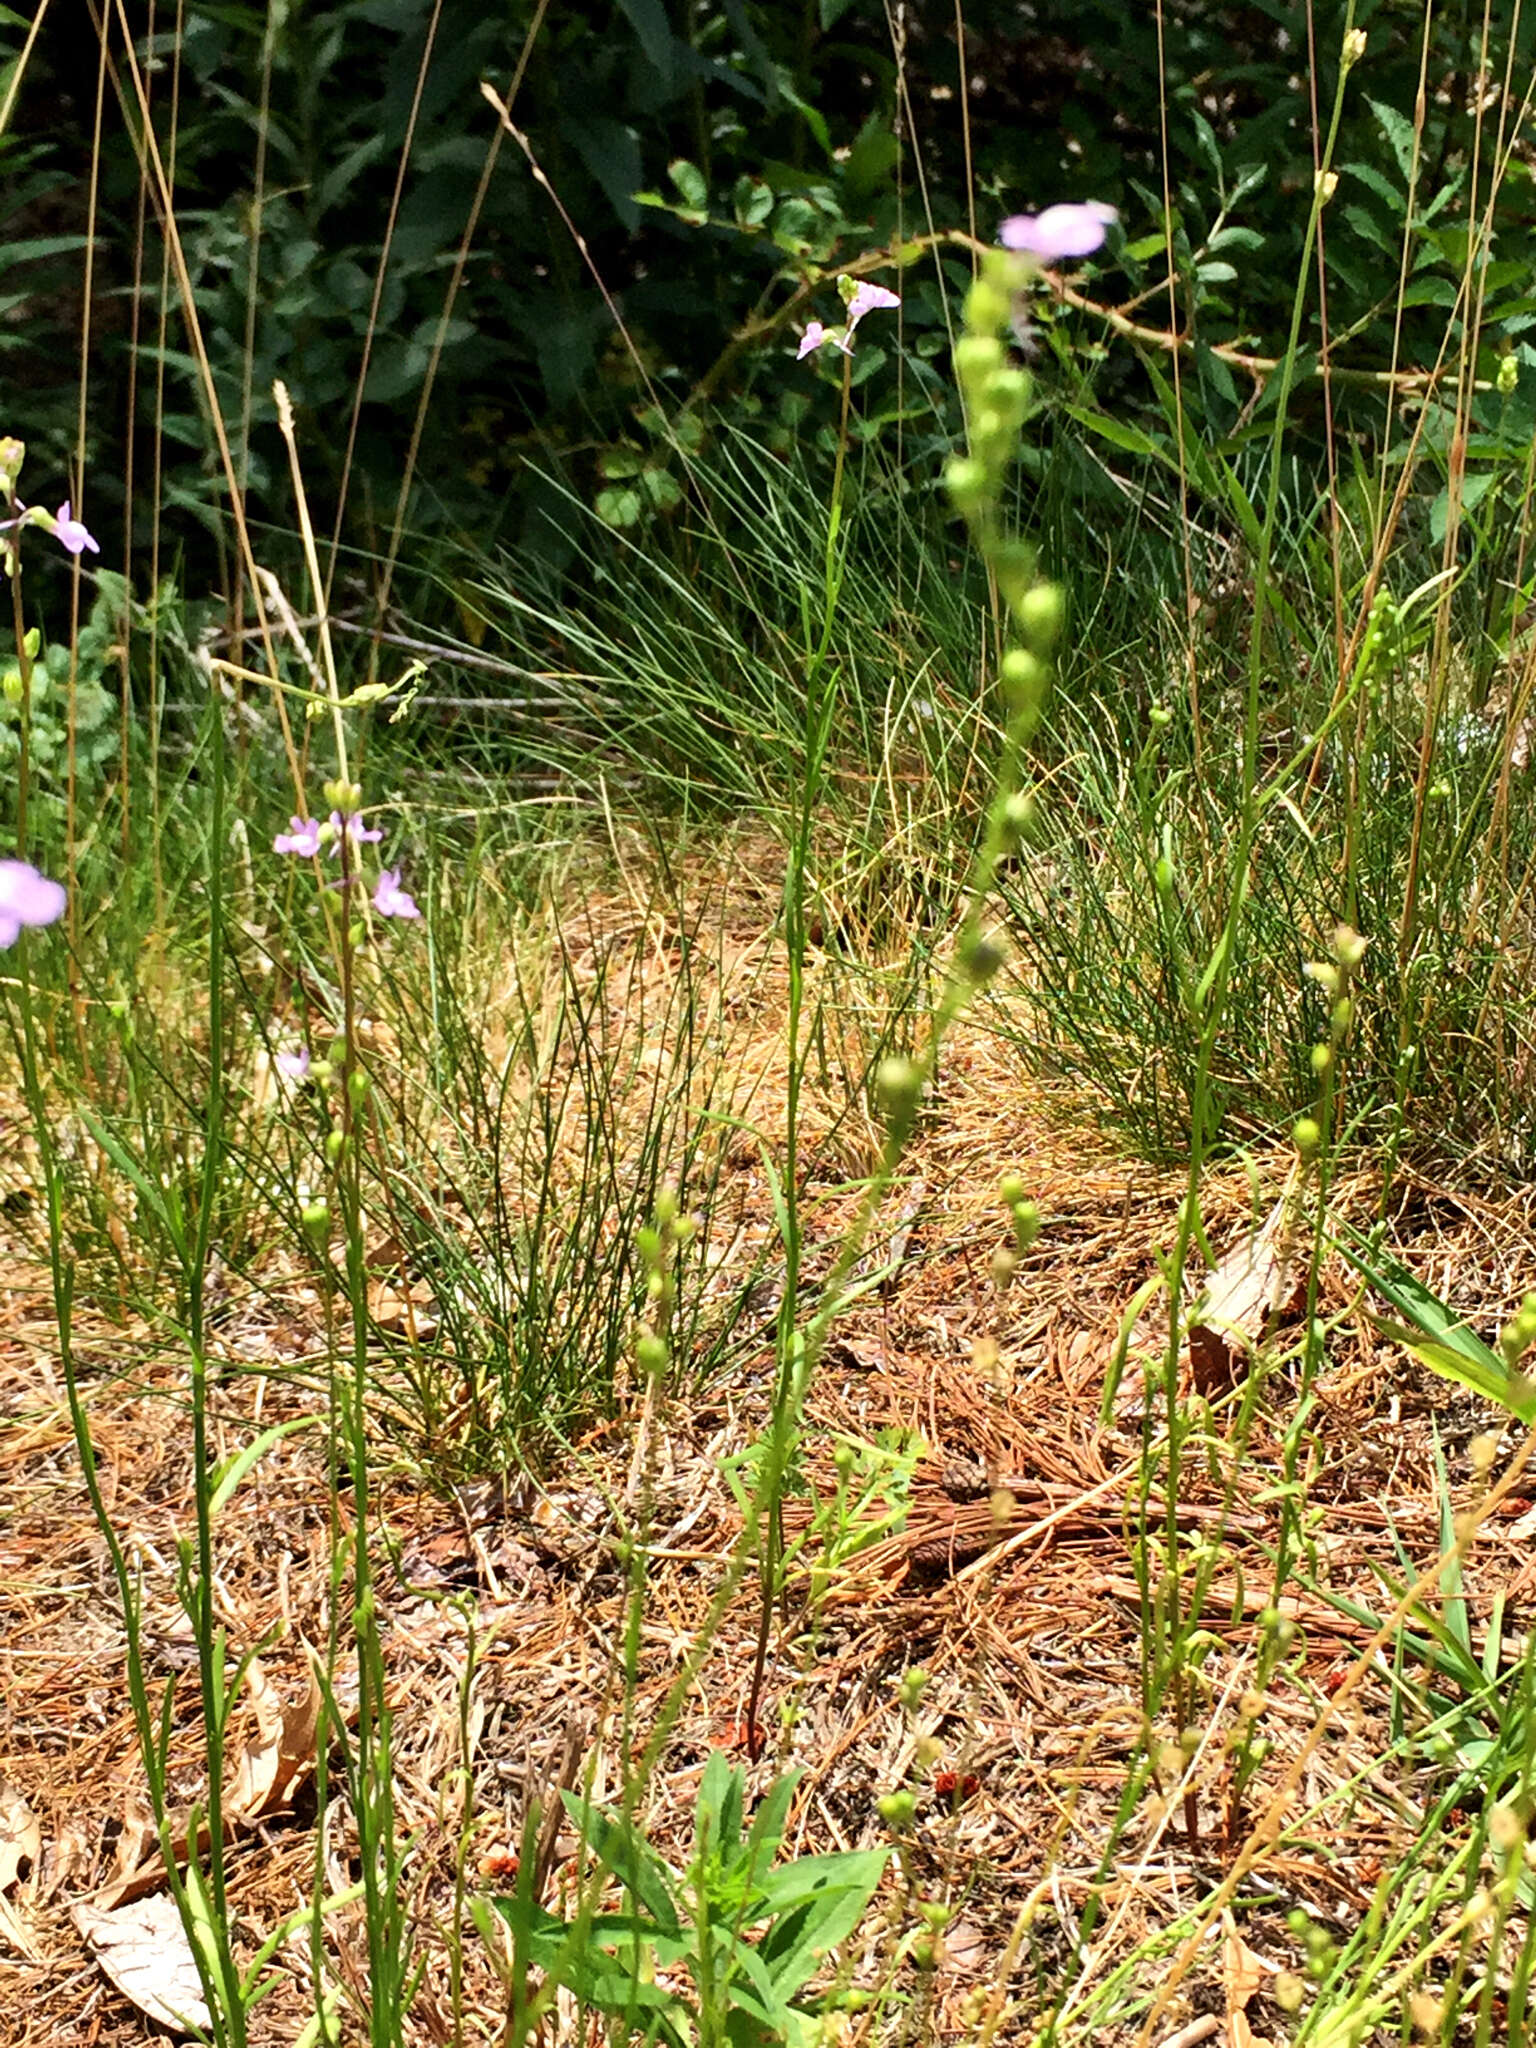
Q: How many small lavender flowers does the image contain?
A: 9